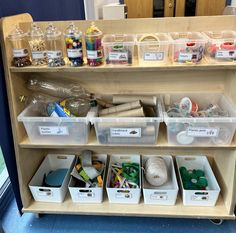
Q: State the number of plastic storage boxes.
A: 12